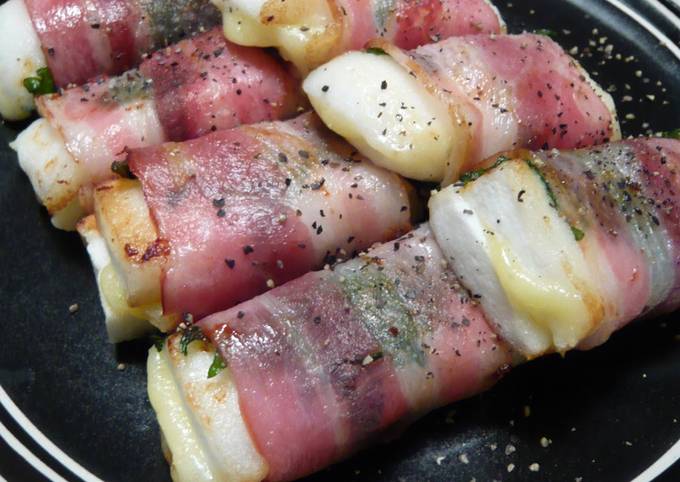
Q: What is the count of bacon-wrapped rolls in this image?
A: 7